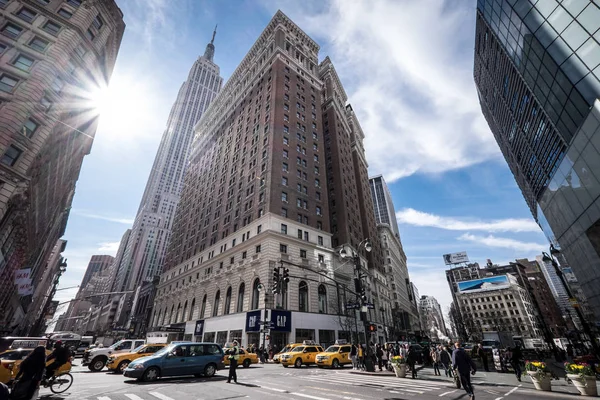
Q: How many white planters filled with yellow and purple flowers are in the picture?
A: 3